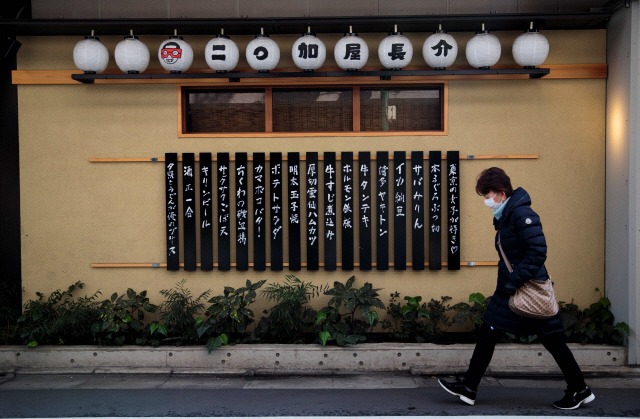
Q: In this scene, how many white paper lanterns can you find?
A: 11